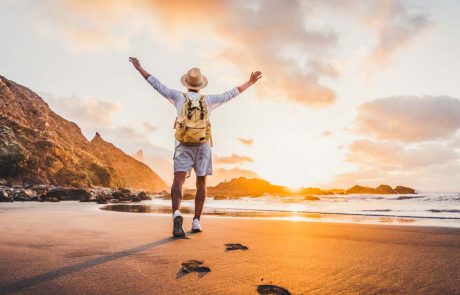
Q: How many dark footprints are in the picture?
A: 3